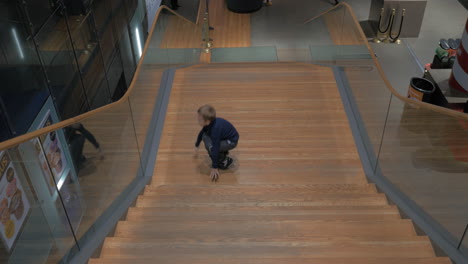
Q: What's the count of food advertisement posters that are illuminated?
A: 2